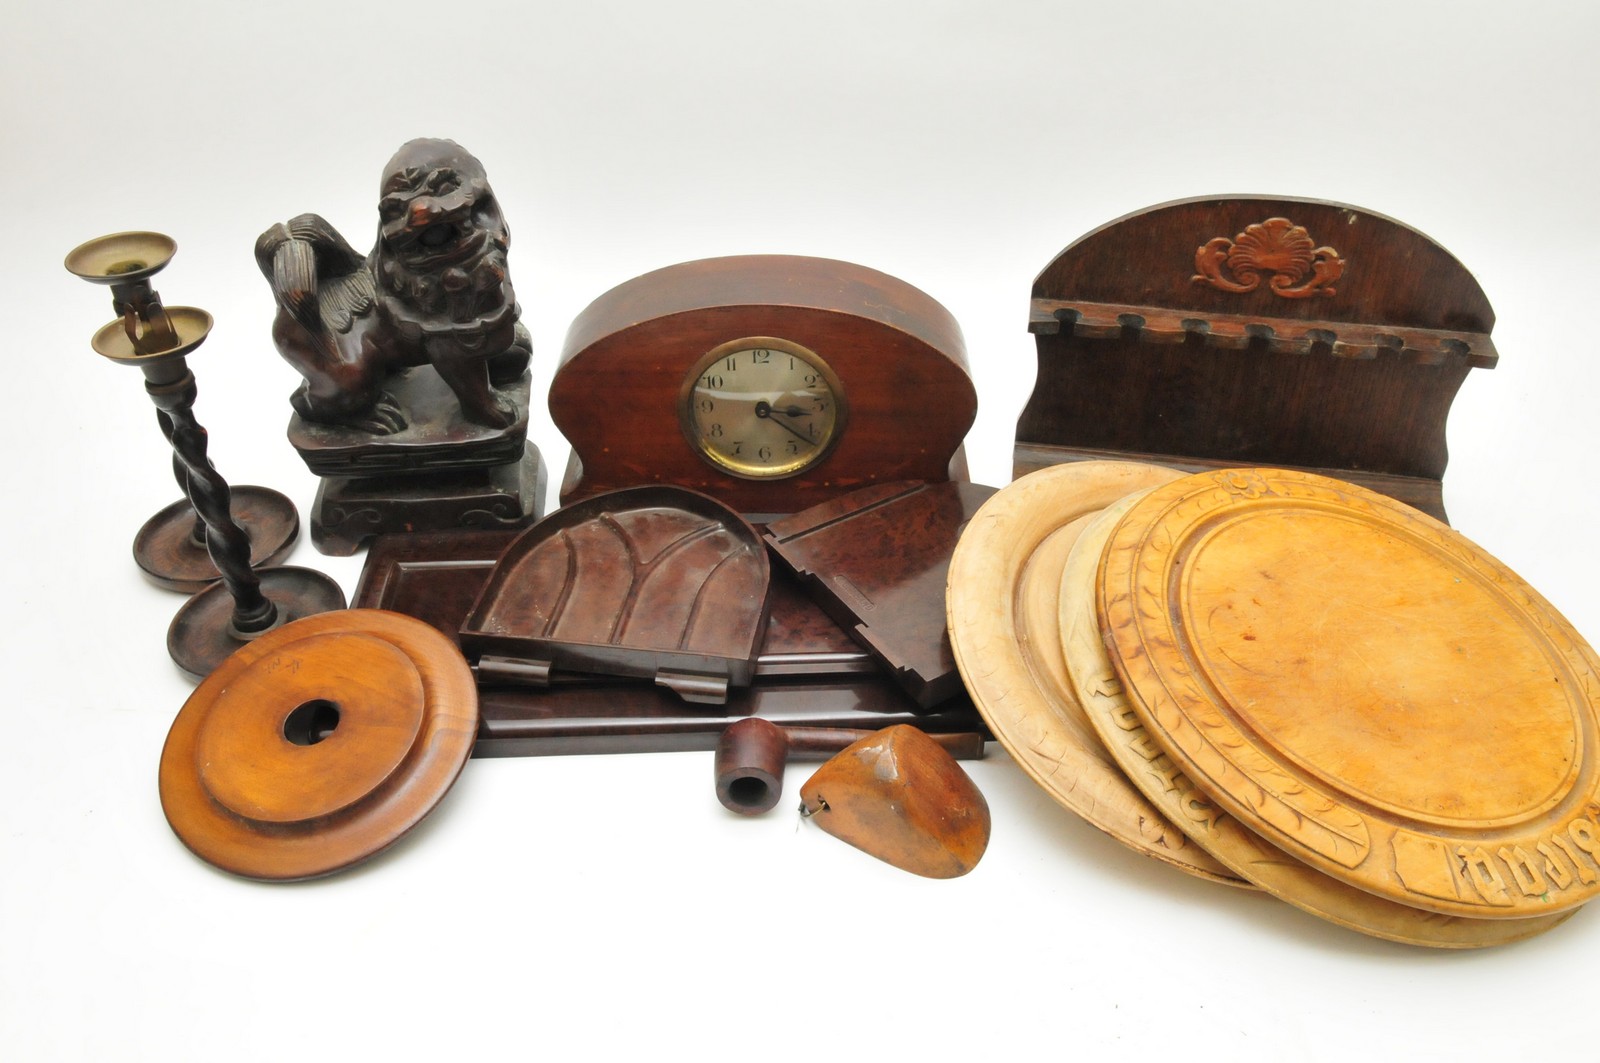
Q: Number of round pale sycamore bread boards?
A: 3